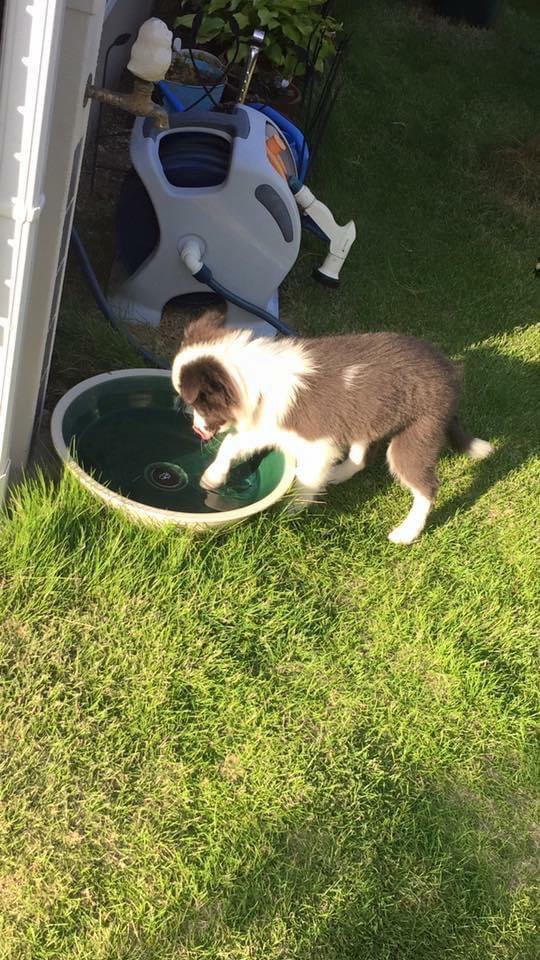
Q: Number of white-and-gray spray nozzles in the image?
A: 1